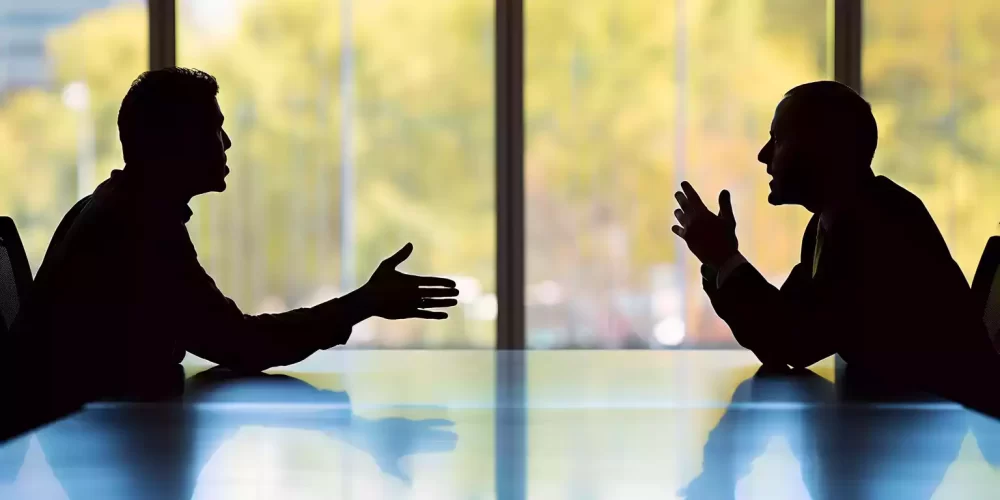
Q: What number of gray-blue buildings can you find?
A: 1